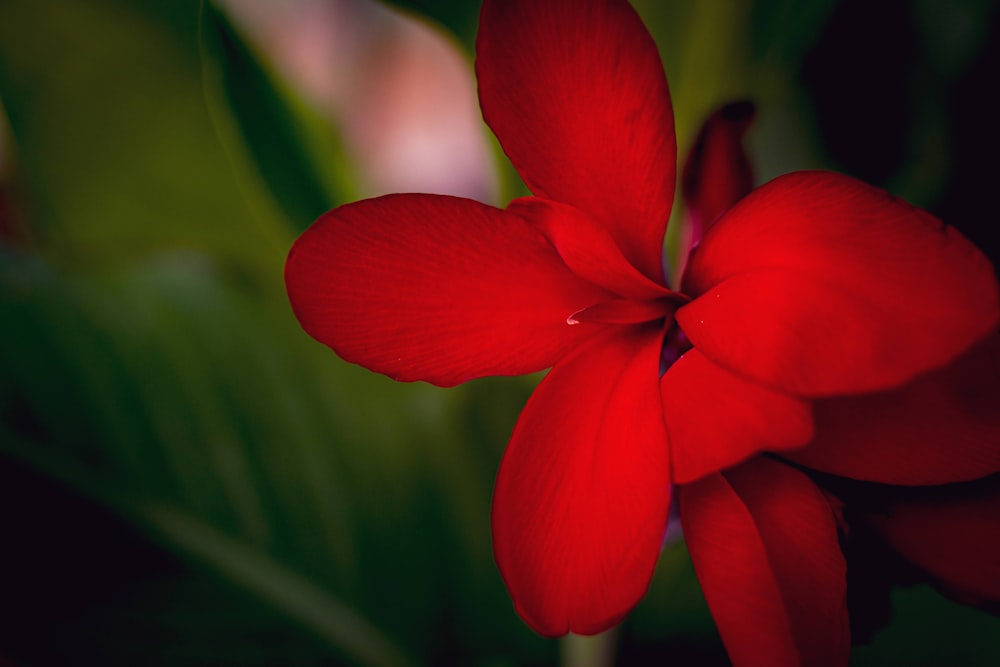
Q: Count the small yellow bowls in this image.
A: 0